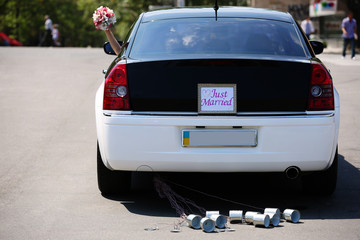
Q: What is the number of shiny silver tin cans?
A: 10